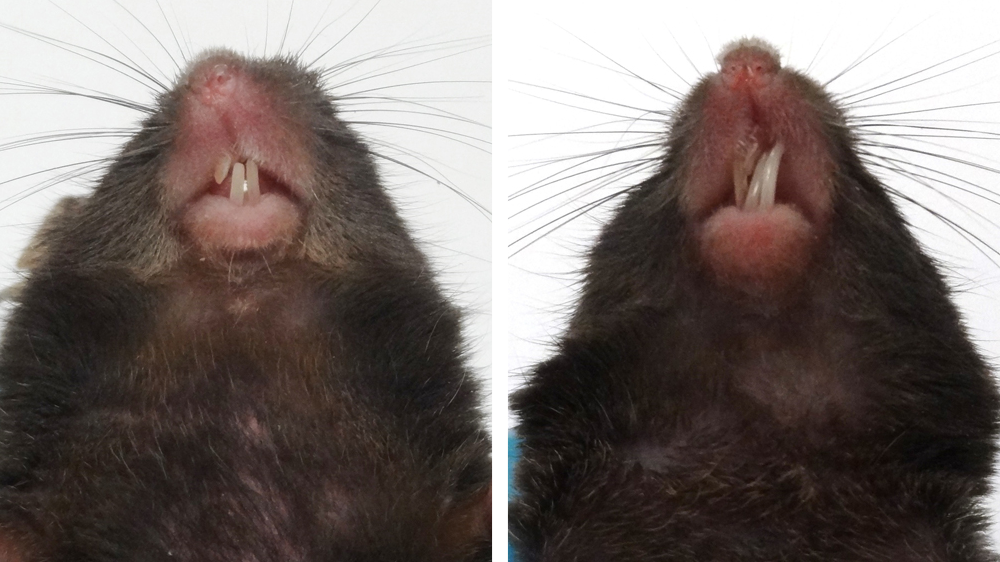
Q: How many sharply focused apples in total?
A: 0